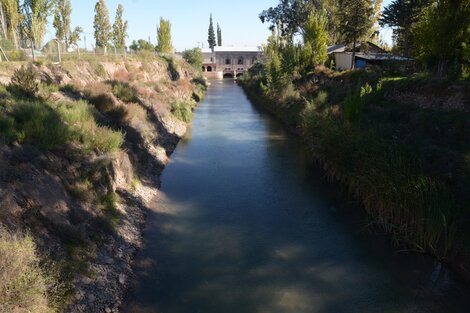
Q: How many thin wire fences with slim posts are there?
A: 1